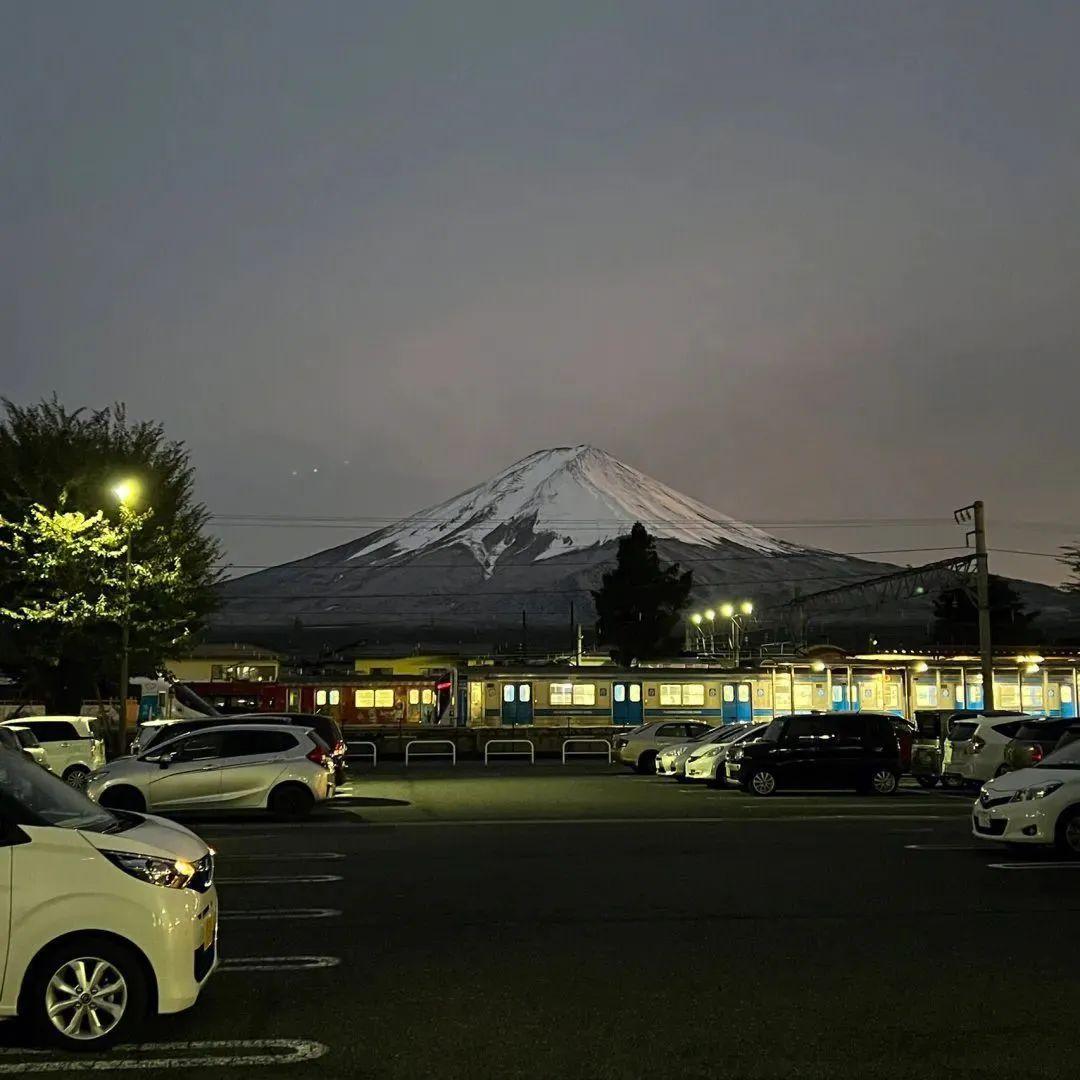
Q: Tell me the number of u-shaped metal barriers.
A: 4